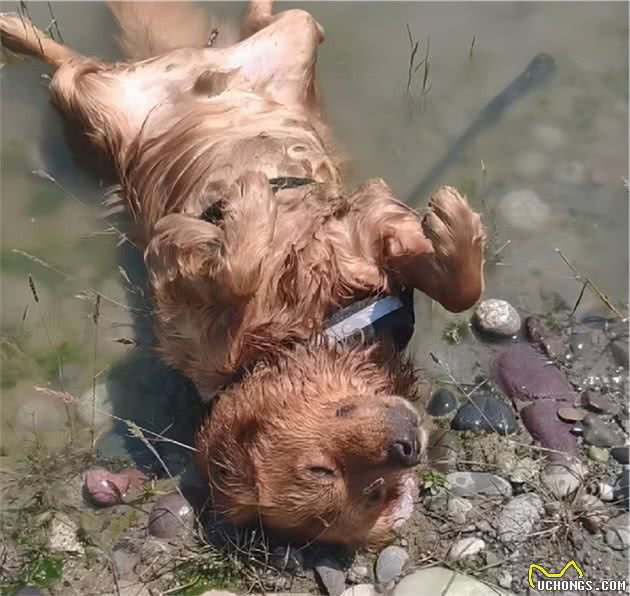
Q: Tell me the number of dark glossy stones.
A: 2